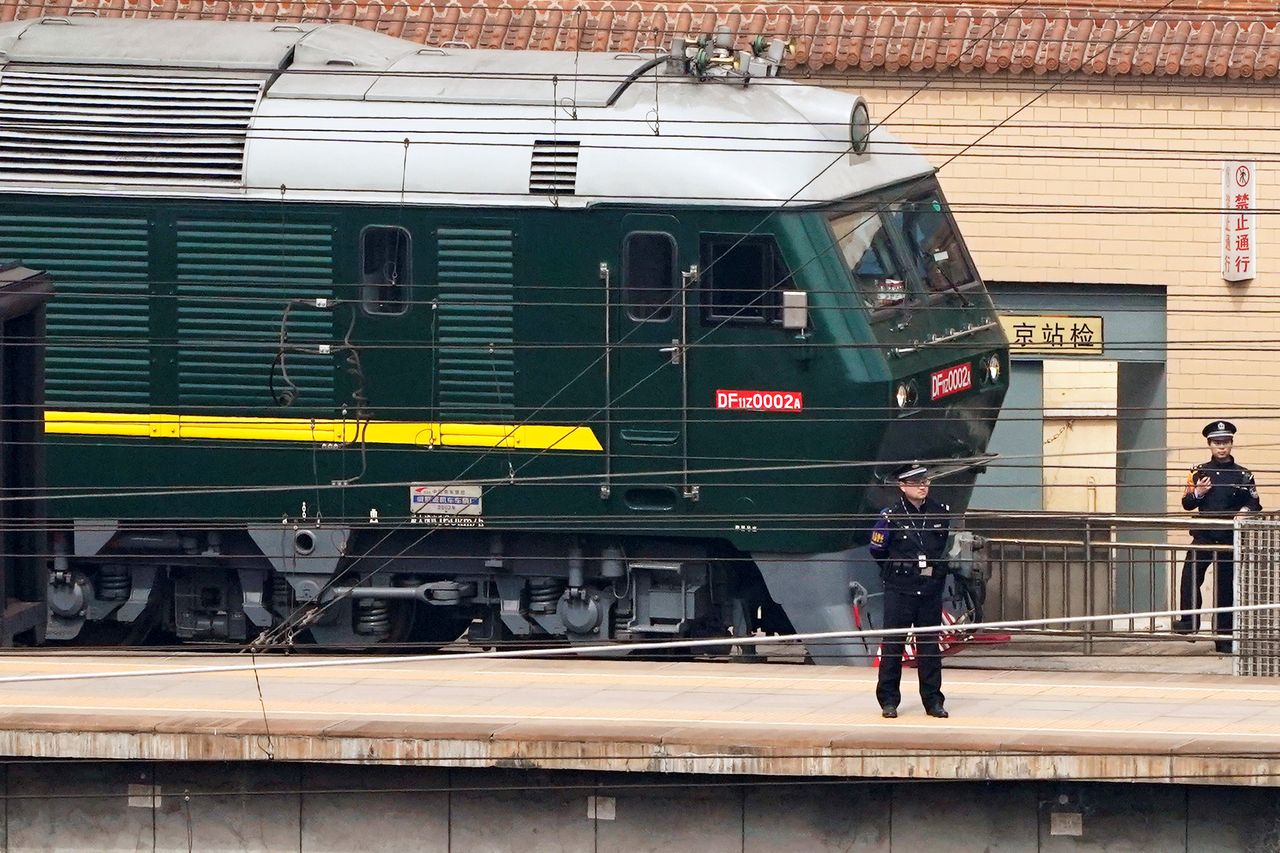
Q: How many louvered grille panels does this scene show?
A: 5